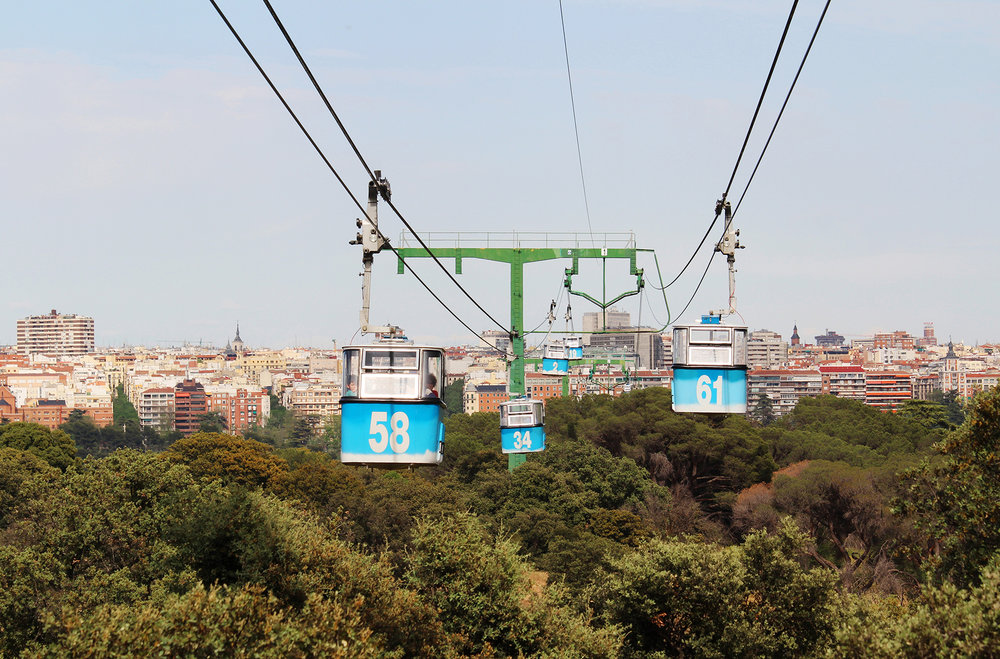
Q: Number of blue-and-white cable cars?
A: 5